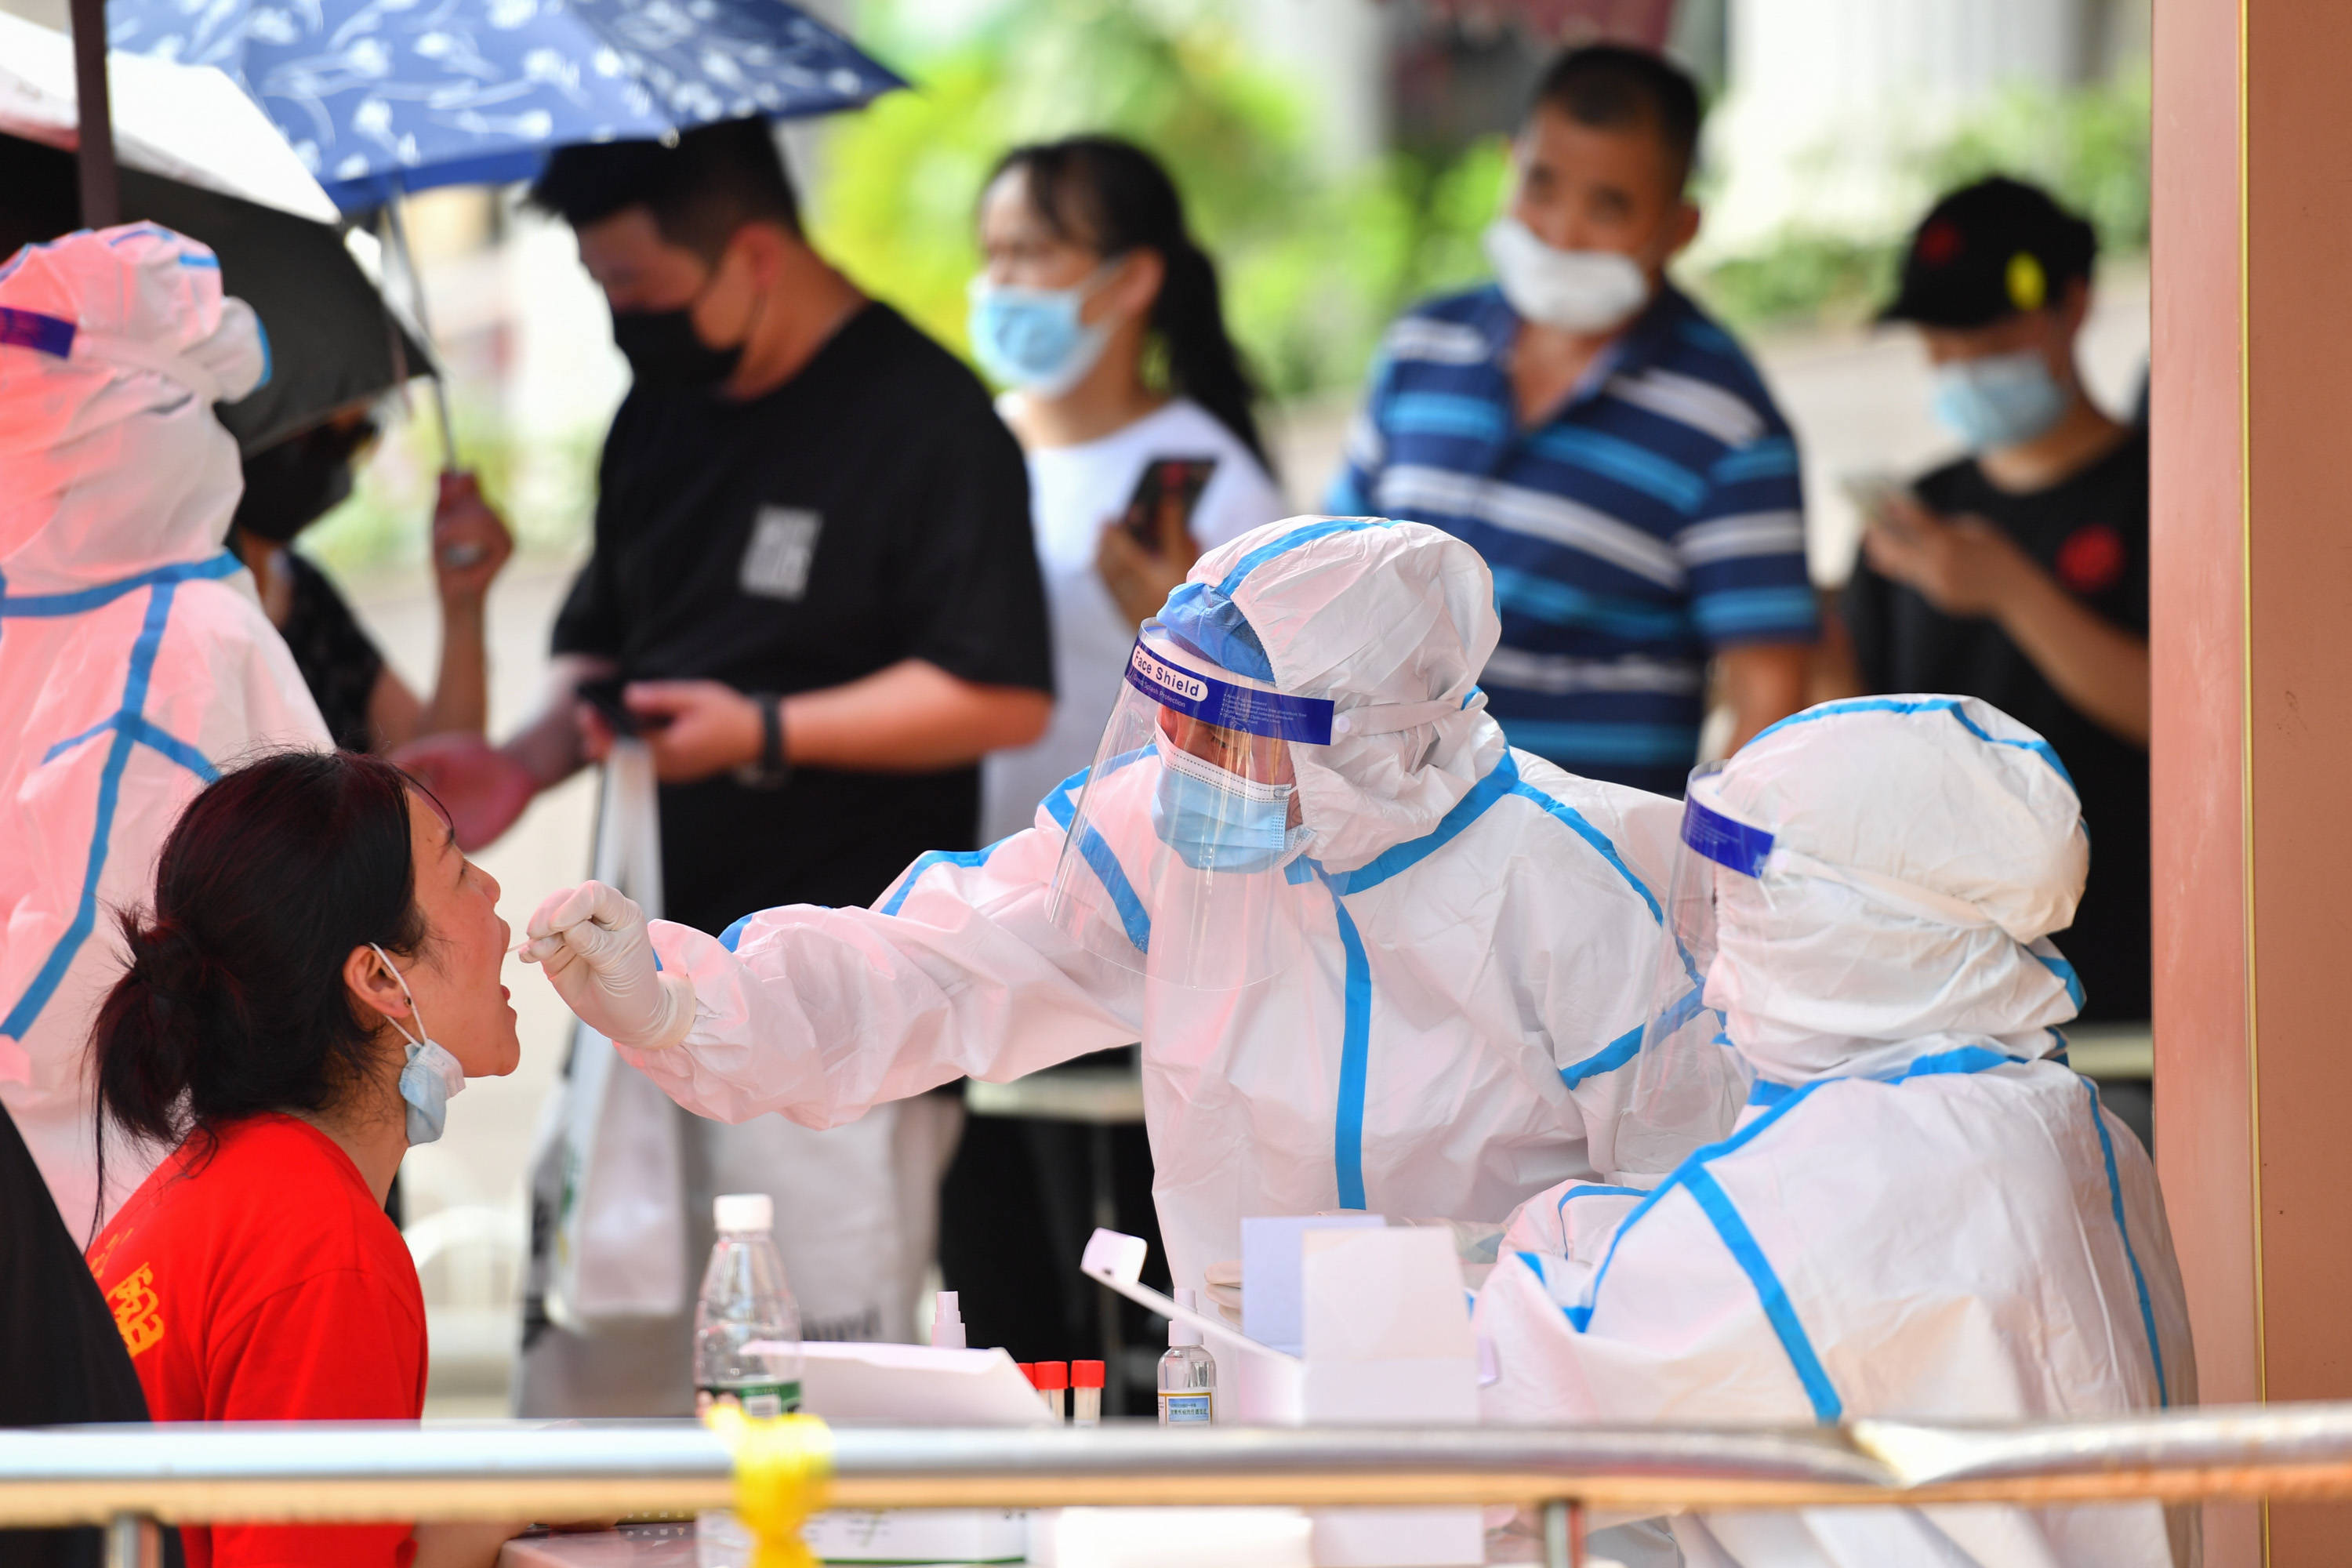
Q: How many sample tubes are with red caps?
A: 3